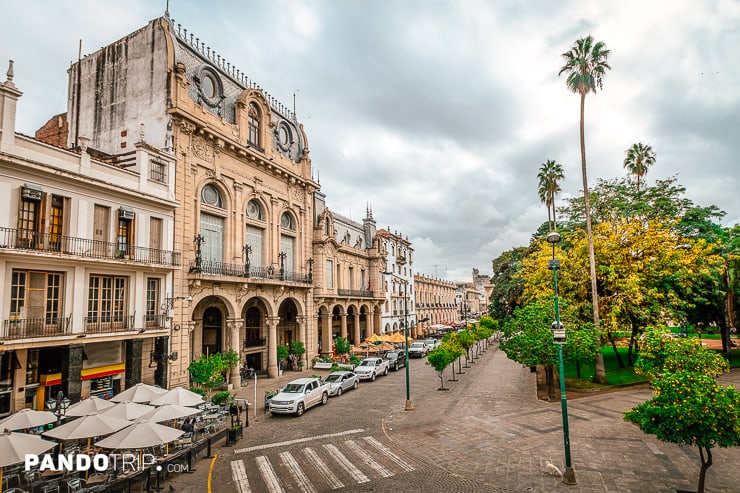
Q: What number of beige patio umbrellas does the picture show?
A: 9